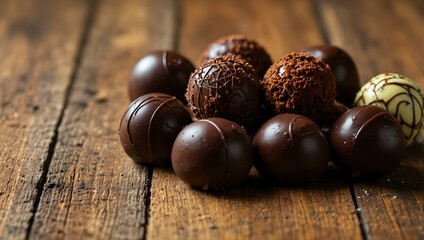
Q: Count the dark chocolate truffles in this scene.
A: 9